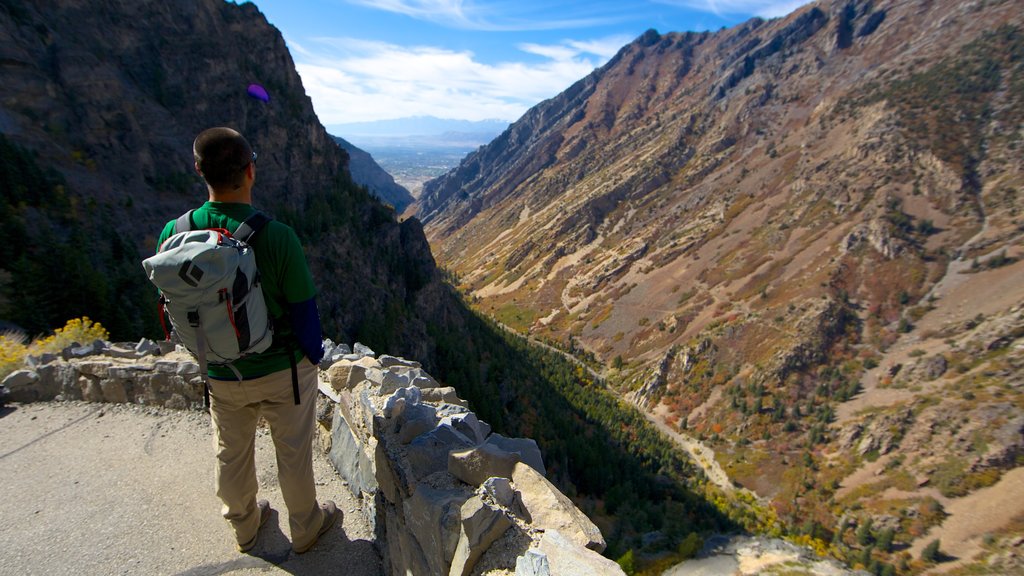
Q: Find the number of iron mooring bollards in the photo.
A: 0